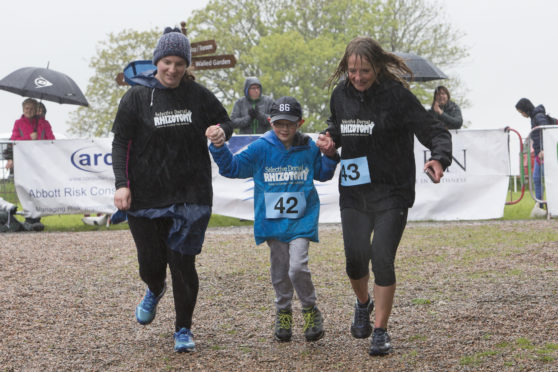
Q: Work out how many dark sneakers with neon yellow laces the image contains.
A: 2